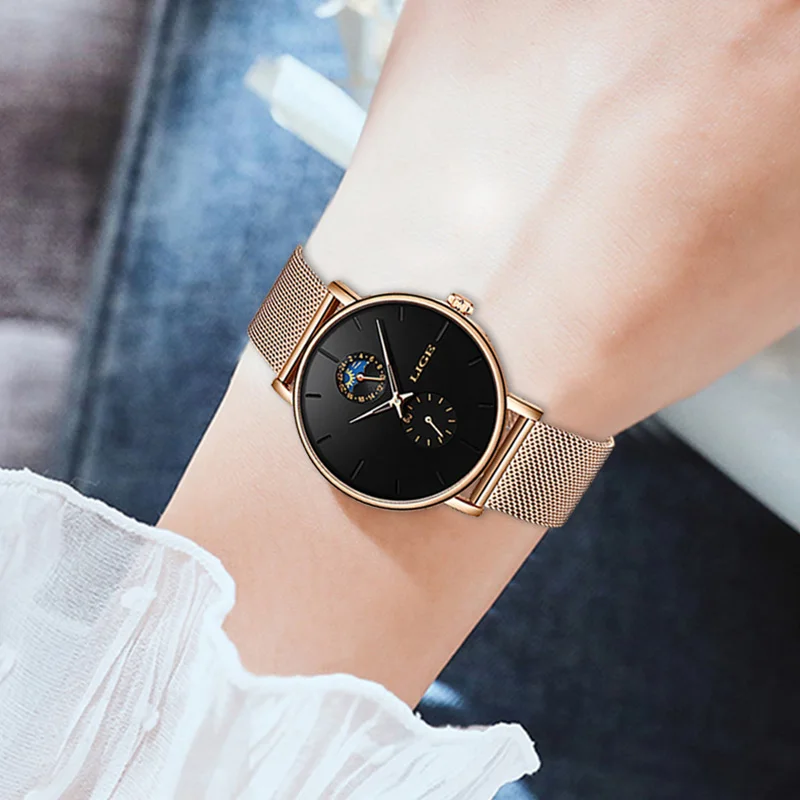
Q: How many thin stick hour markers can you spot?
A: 12